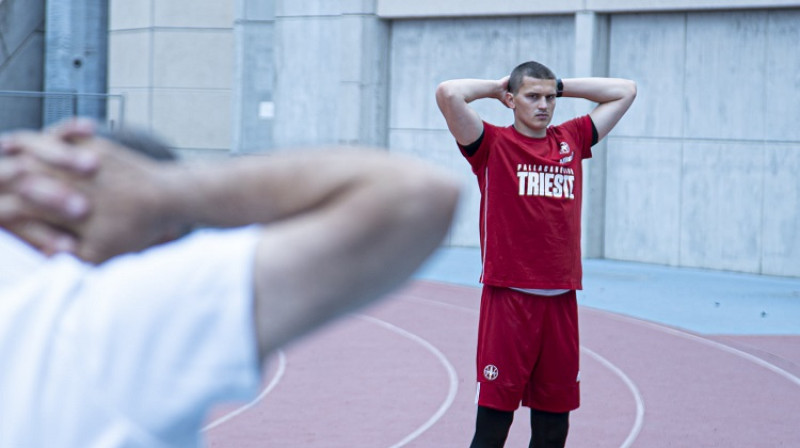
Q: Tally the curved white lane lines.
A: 4